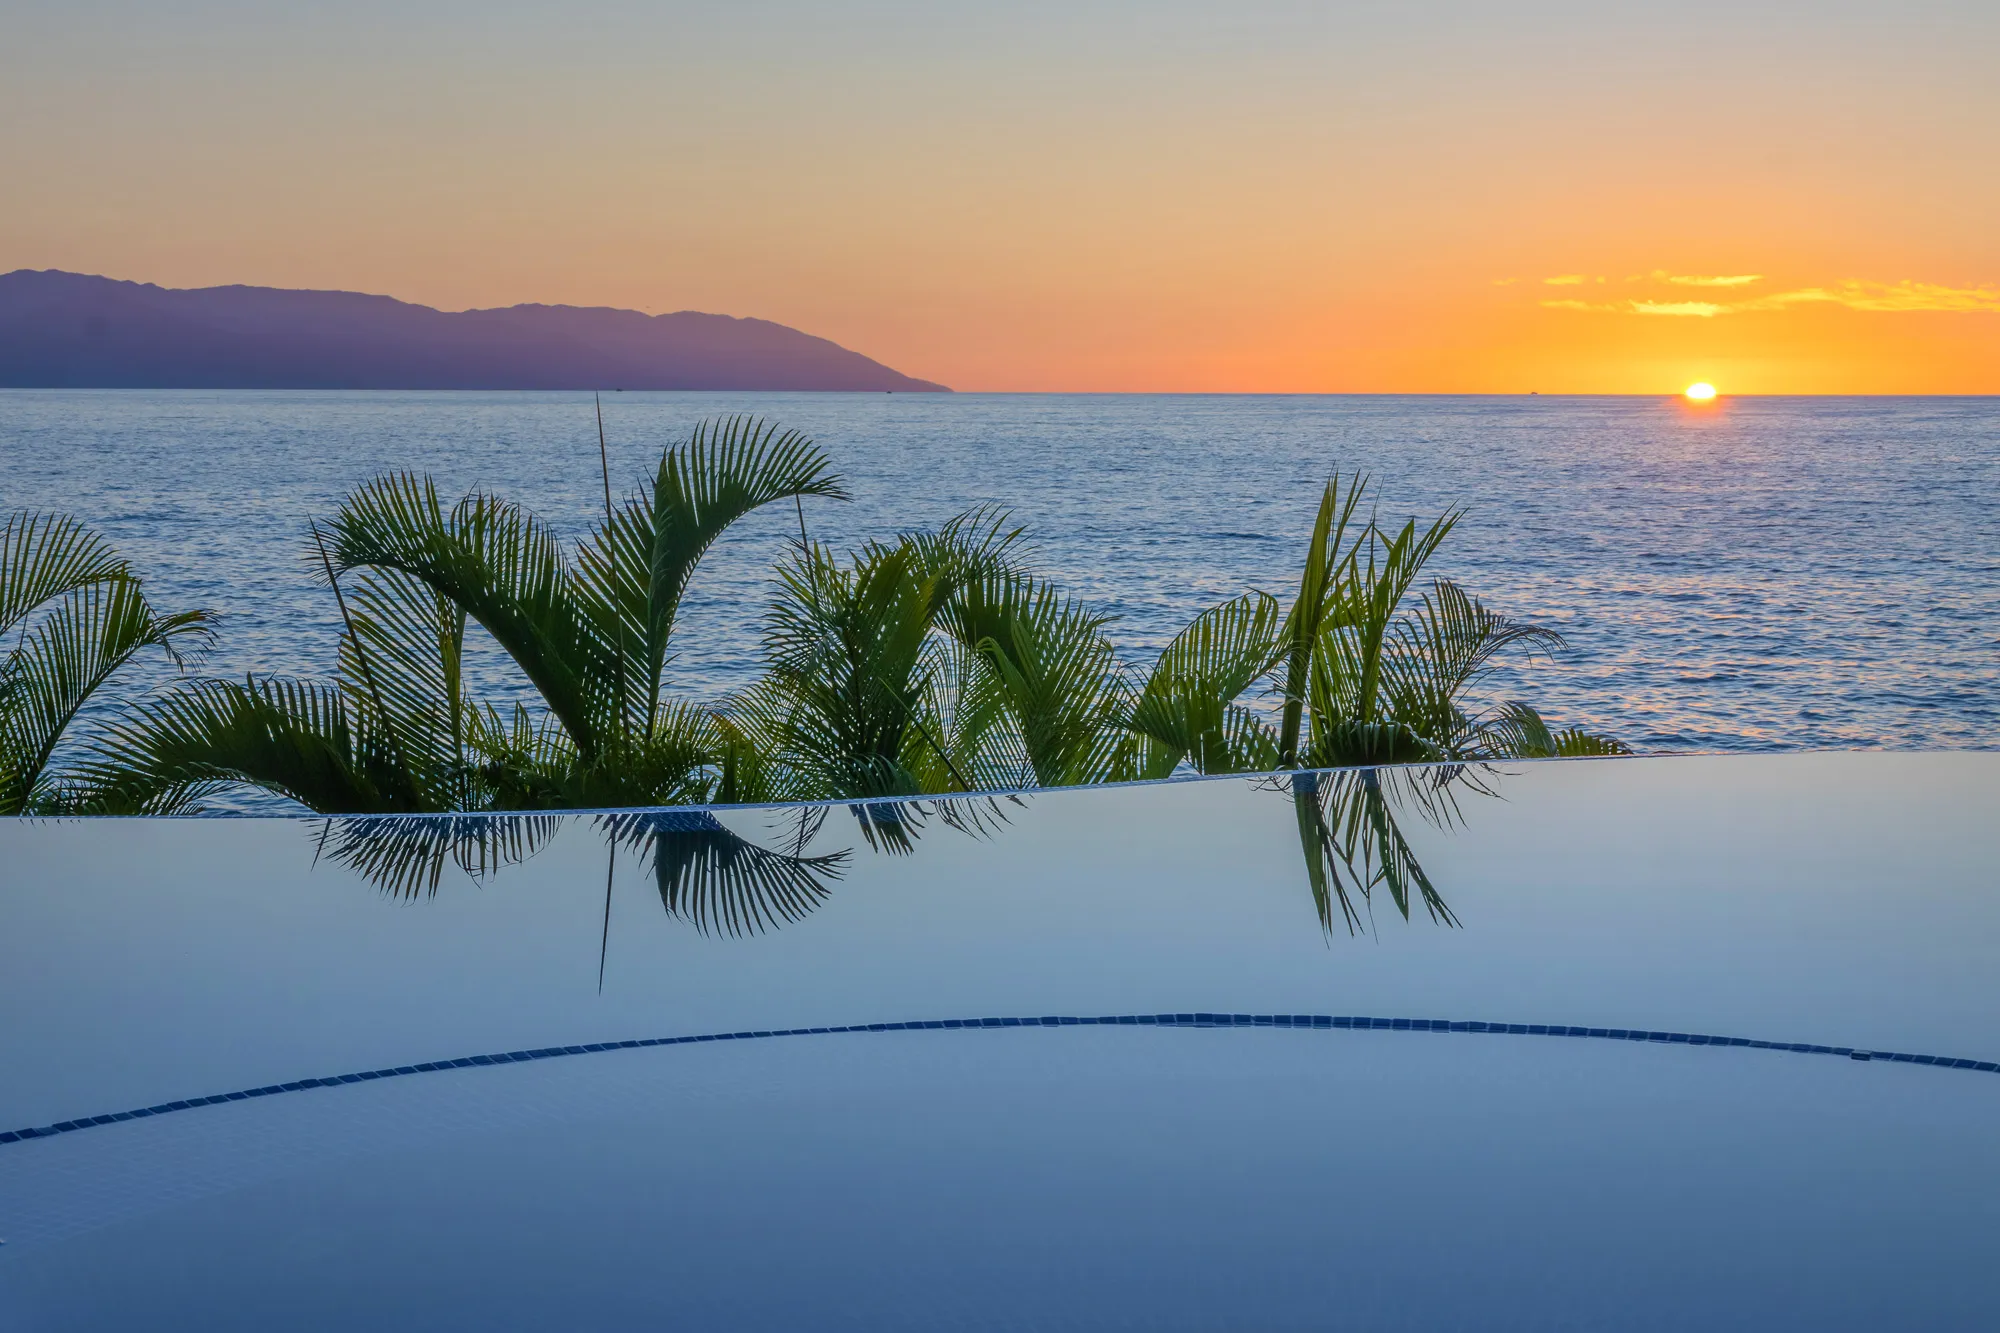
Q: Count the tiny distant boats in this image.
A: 3